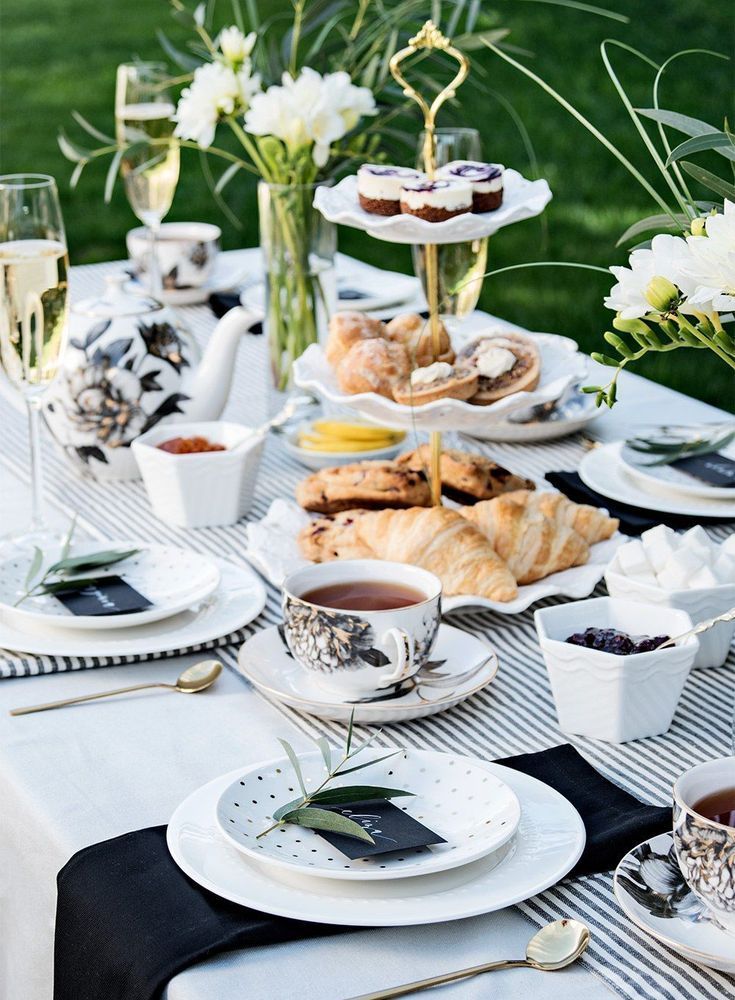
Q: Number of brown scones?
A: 3